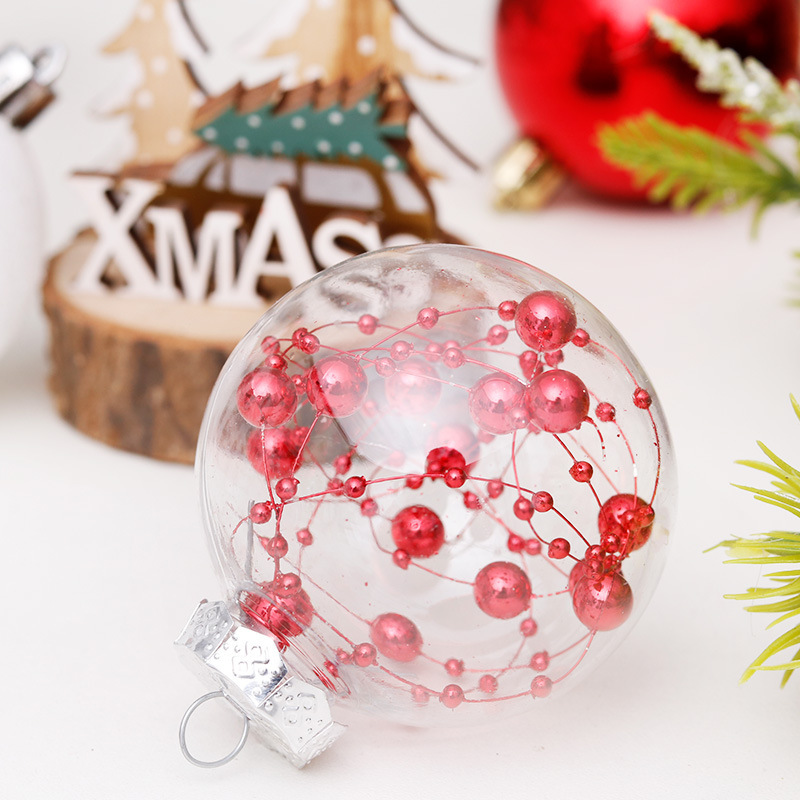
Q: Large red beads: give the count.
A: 15